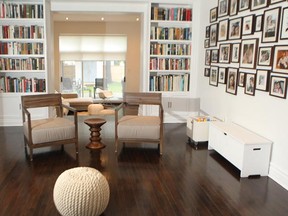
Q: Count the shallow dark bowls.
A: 0